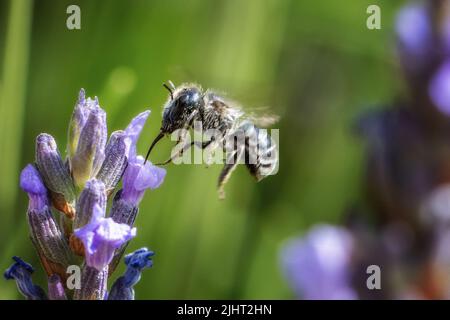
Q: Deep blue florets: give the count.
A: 2